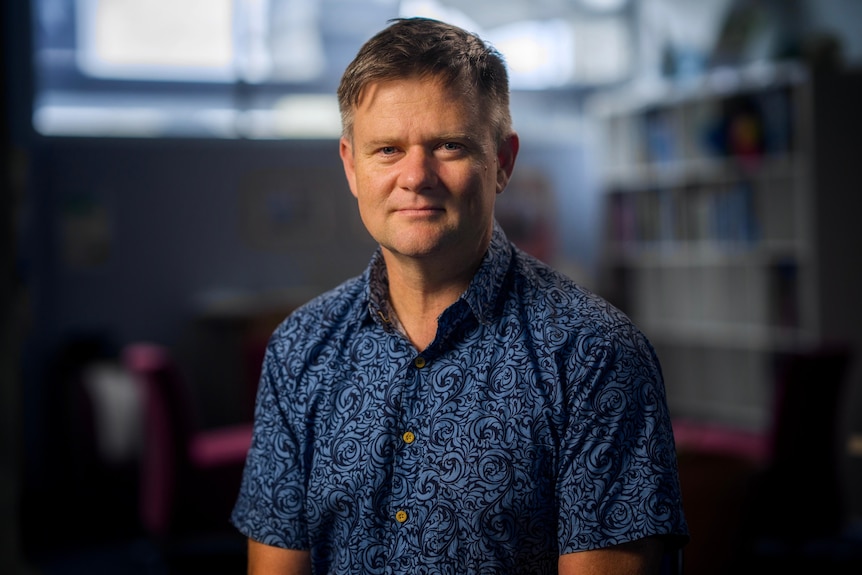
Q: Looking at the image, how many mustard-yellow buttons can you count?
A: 3